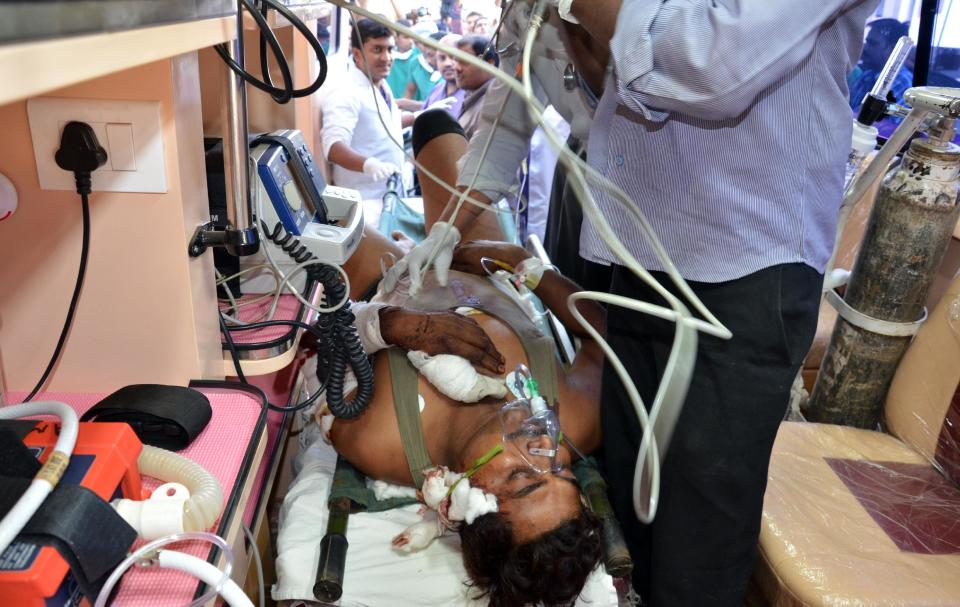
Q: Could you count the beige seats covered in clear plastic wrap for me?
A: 1